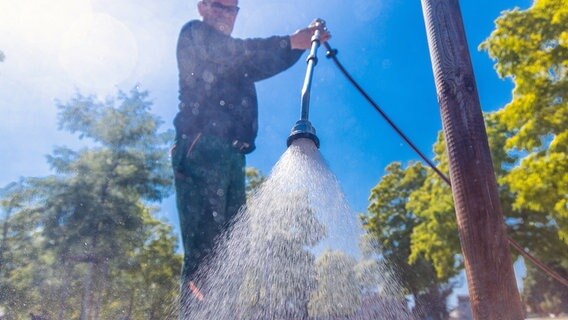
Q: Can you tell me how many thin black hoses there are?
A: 1